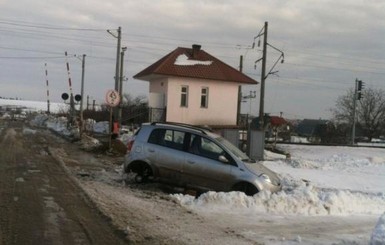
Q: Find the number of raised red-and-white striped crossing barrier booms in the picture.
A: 2